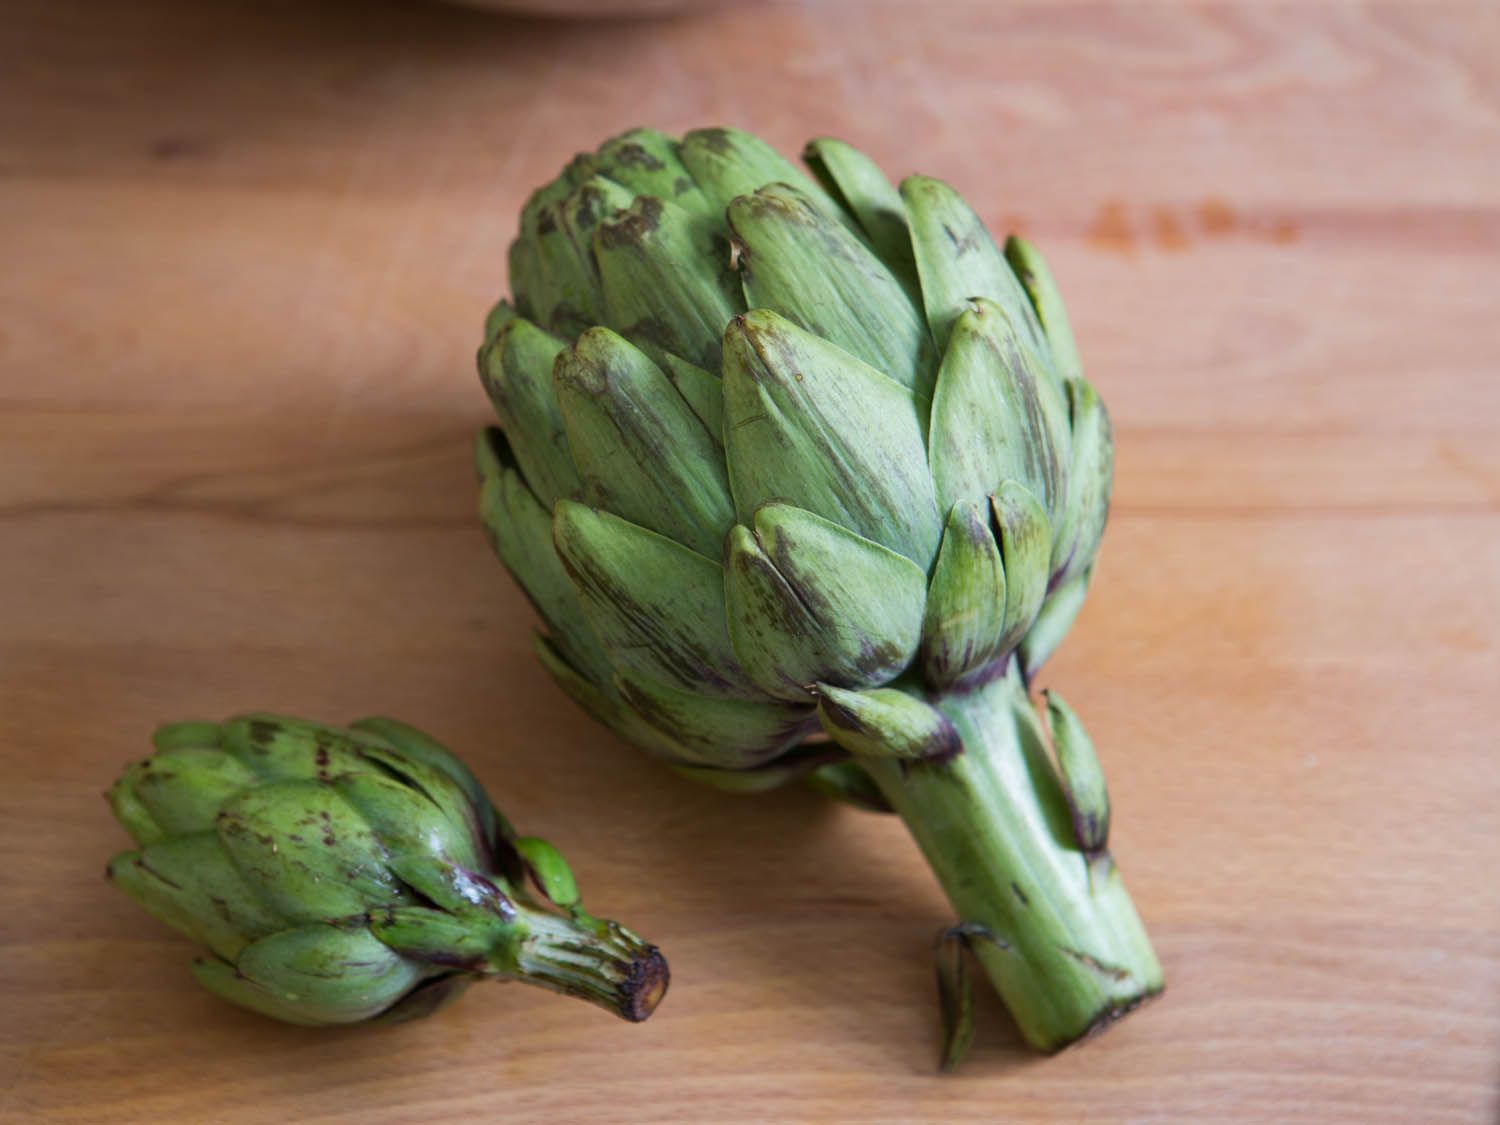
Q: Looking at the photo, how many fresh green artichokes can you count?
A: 2